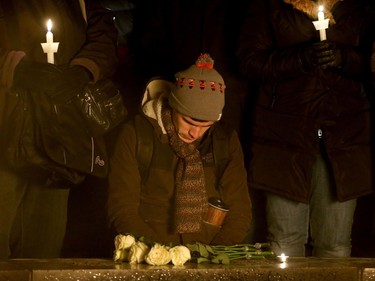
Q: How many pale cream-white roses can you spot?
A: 5